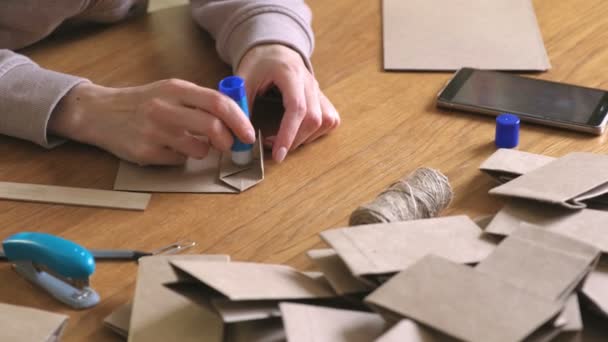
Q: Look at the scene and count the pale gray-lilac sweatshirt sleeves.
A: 2